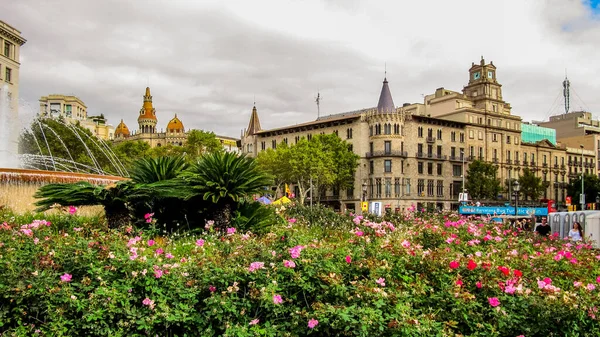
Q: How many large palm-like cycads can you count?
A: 3